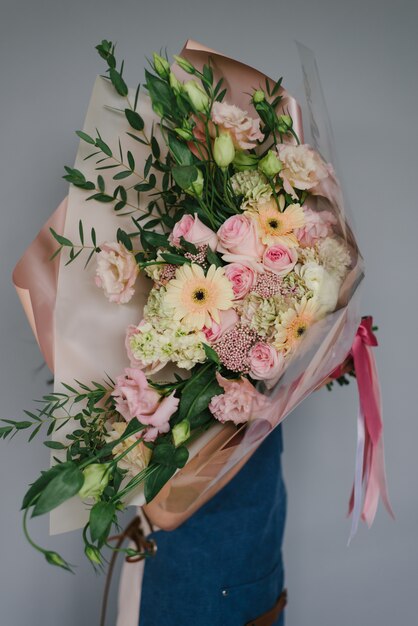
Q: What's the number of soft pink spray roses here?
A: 6